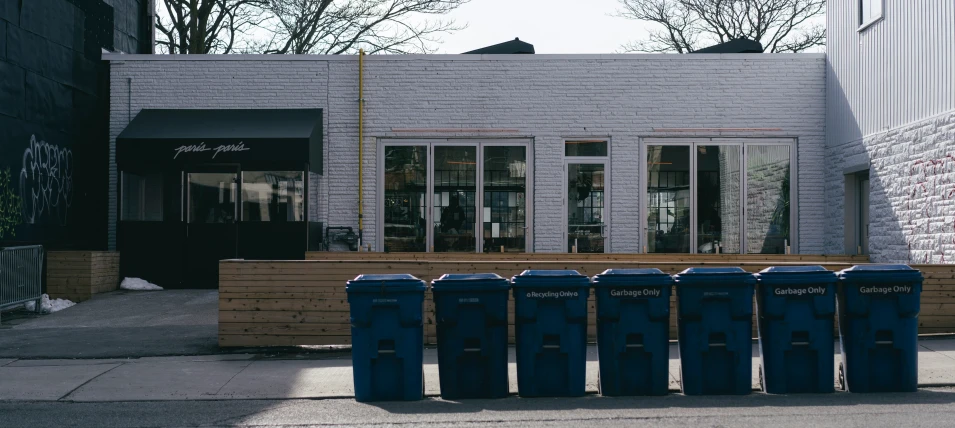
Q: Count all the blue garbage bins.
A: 7